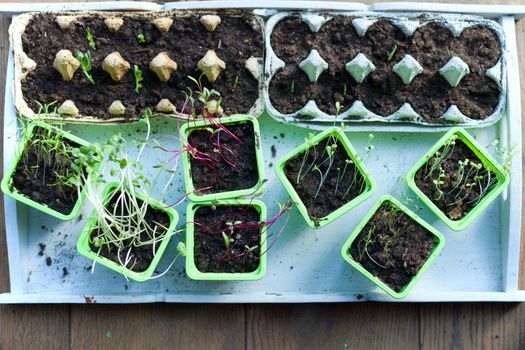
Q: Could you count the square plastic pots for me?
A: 7